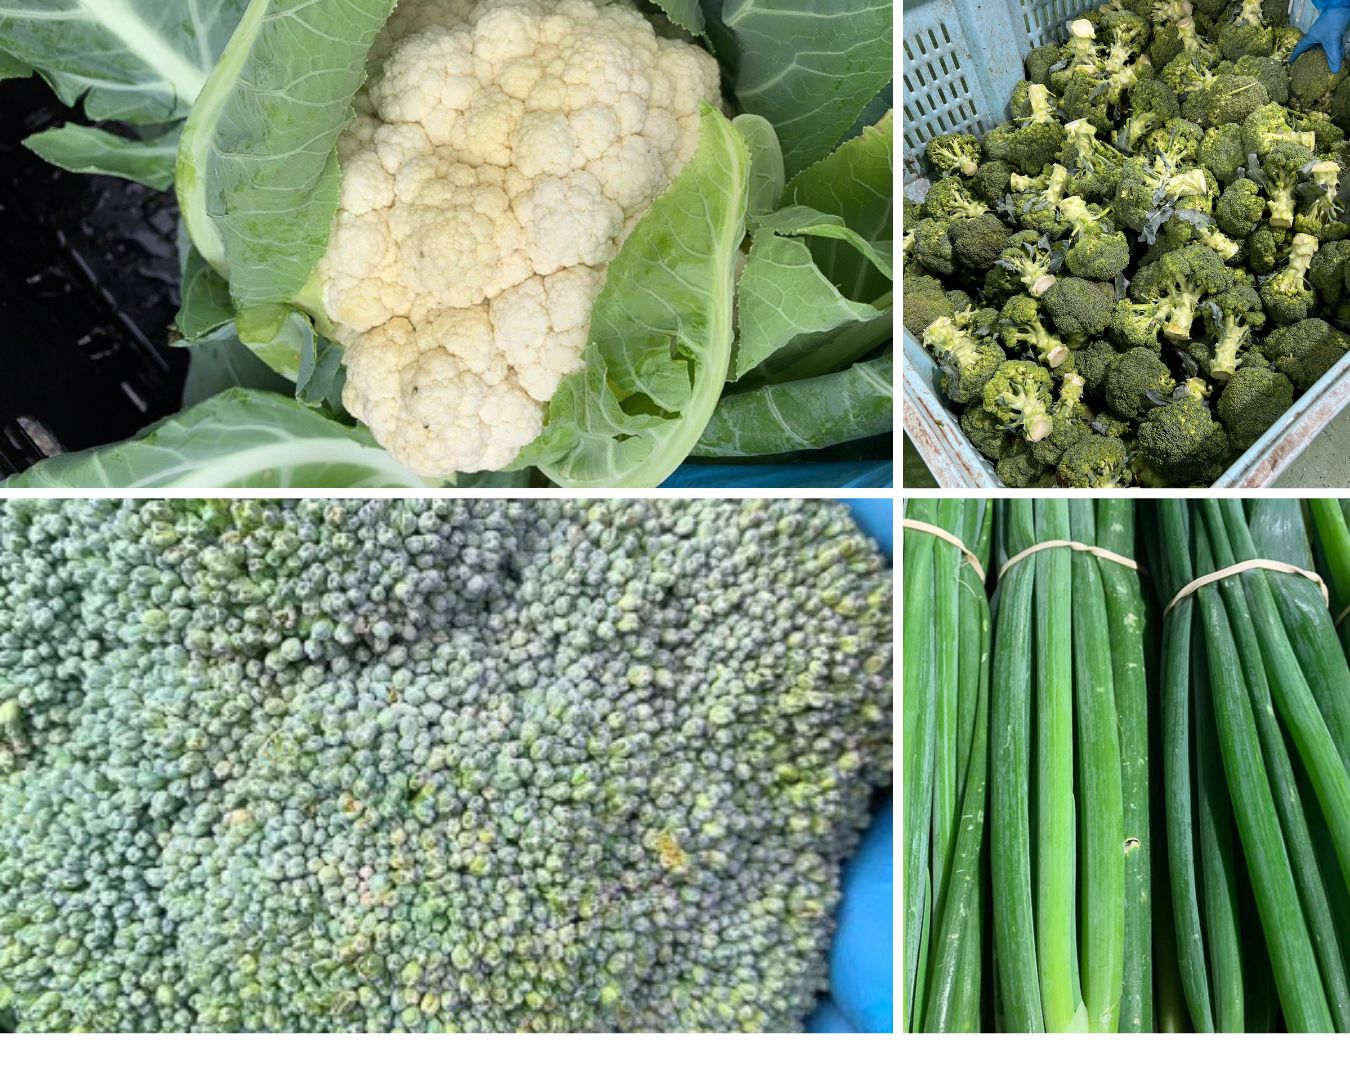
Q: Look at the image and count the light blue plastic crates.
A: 1